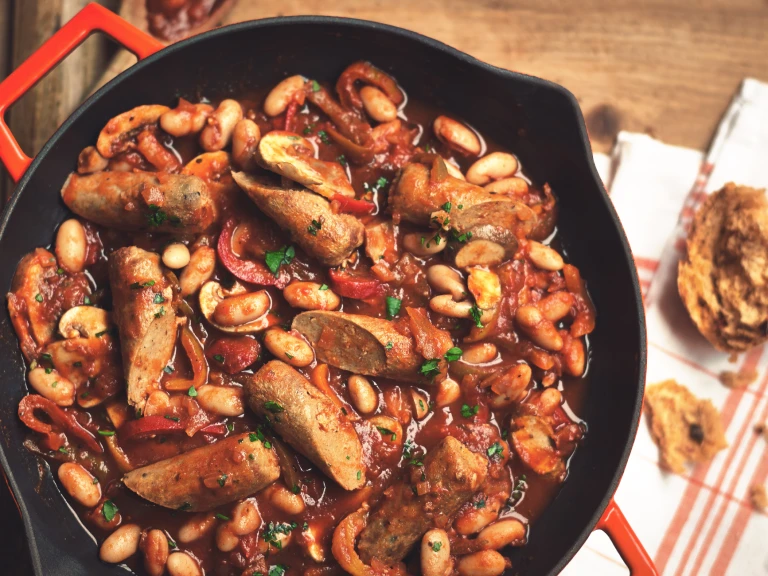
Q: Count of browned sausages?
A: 8